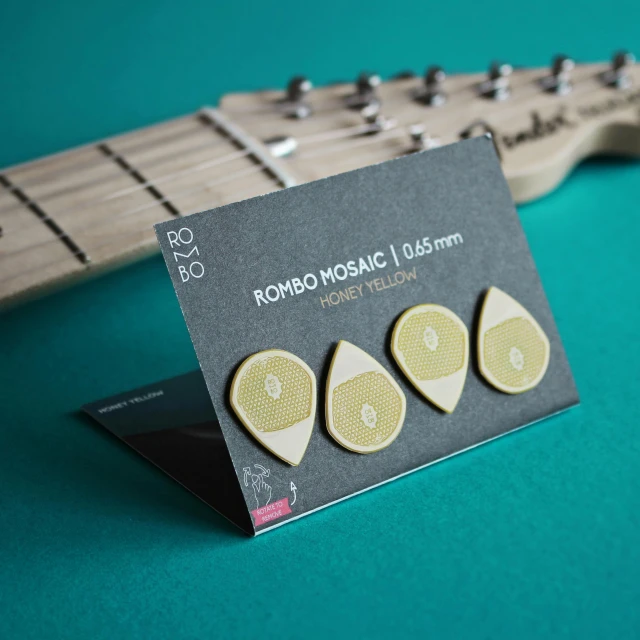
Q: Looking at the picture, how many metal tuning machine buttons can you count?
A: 6